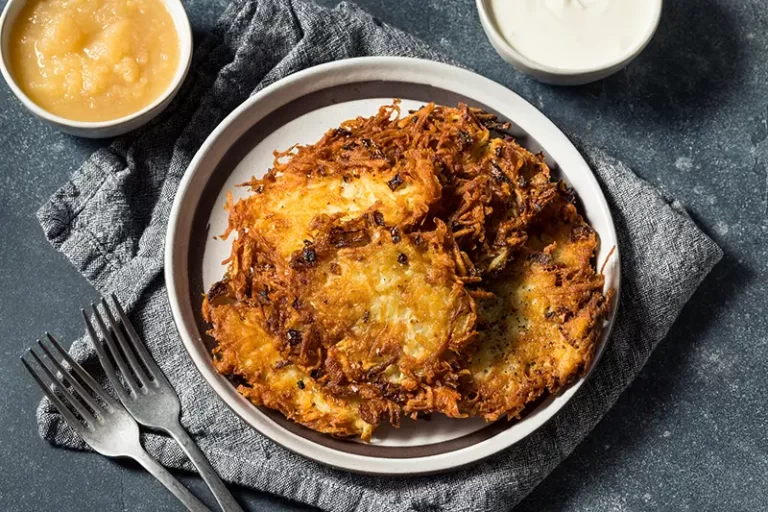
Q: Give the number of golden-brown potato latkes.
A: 5